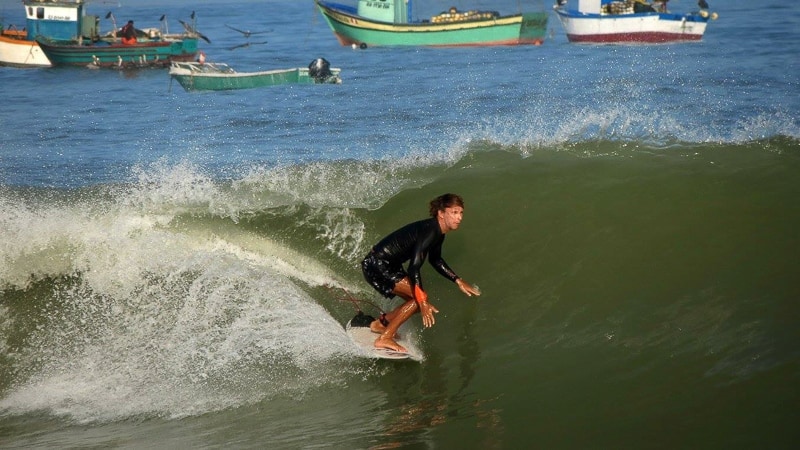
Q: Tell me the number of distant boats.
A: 5